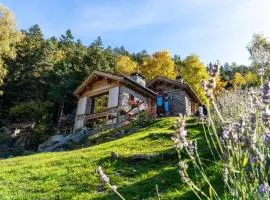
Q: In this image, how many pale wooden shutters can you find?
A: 2